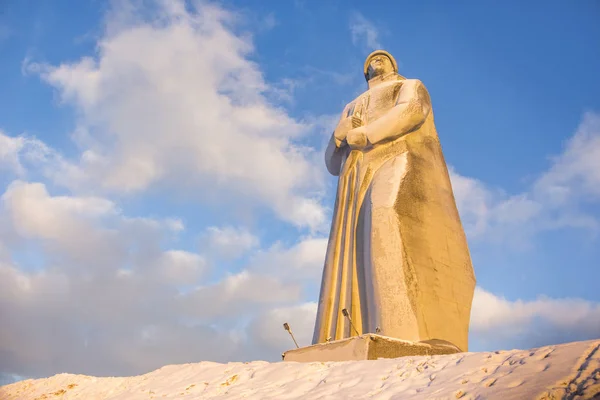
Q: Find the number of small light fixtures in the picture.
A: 2